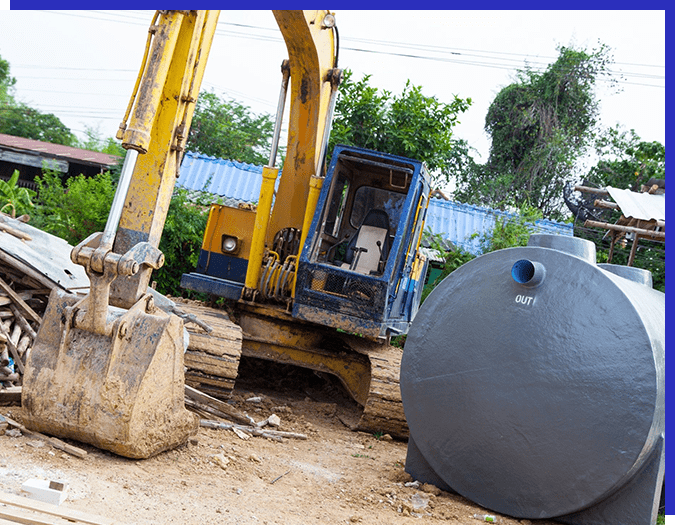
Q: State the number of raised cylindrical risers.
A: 2